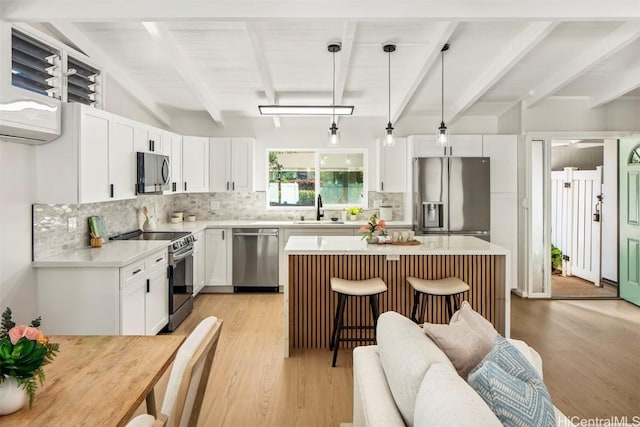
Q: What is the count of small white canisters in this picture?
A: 3